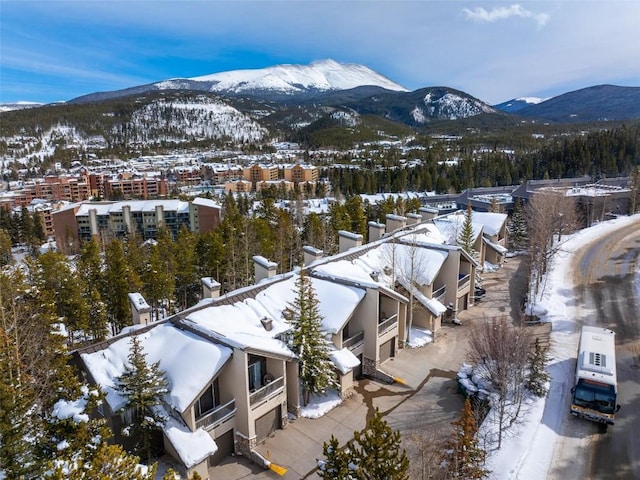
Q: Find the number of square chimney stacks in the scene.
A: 9